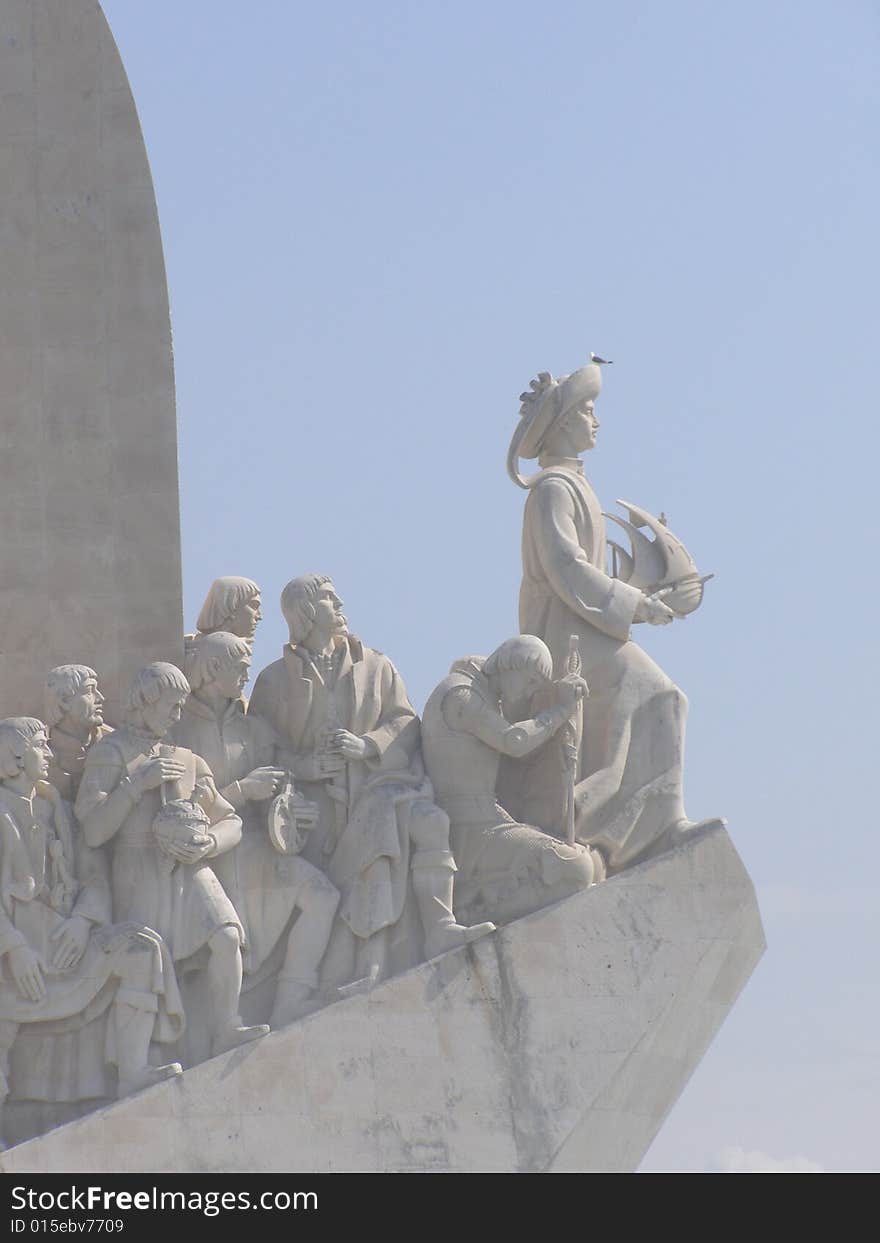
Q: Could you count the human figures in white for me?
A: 8